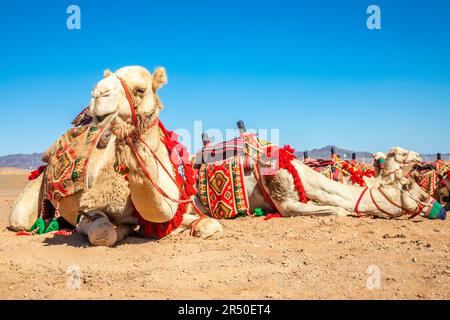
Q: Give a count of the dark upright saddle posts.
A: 6